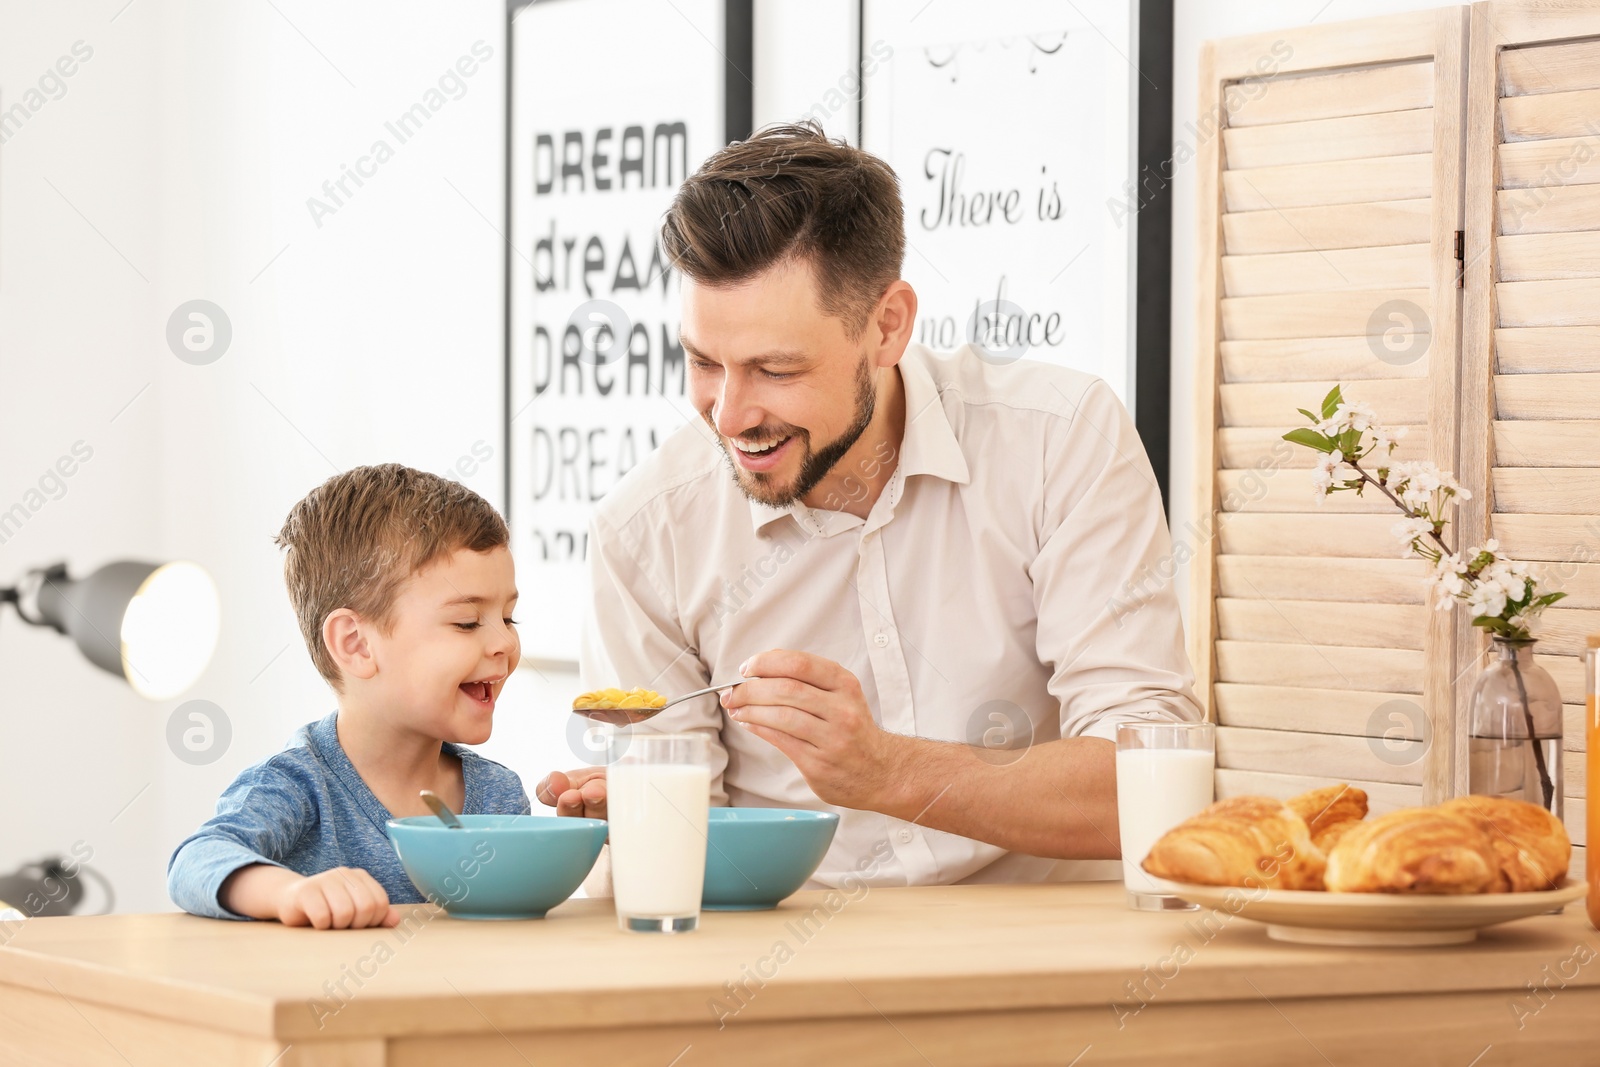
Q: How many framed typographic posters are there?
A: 2